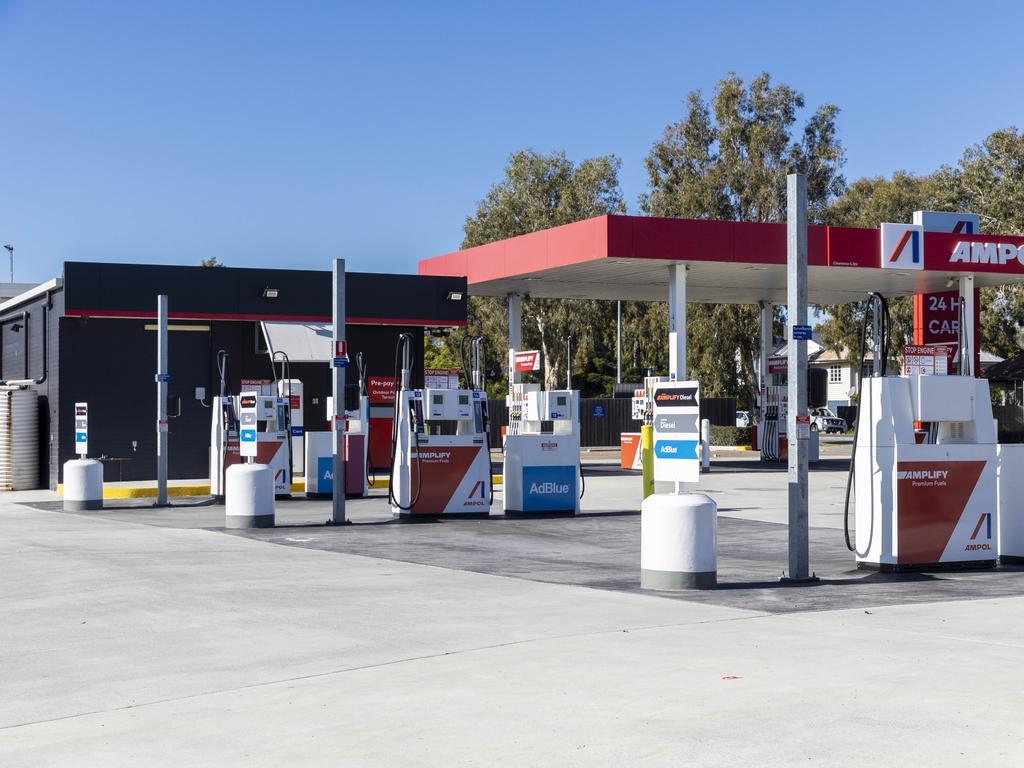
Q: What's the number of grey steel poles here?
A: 3